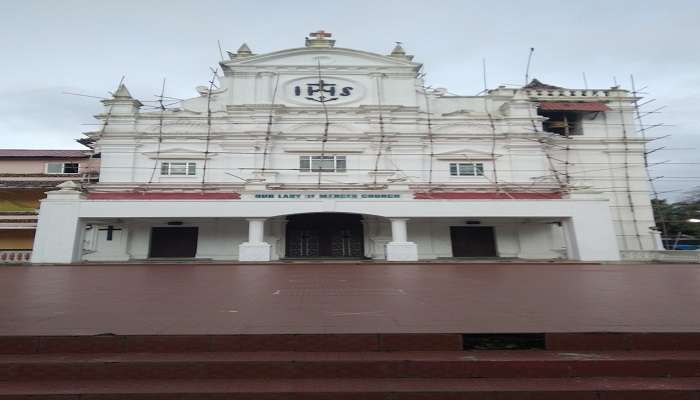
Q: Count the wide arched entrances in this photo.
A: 1